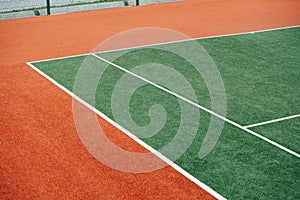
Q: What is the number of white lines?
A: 4